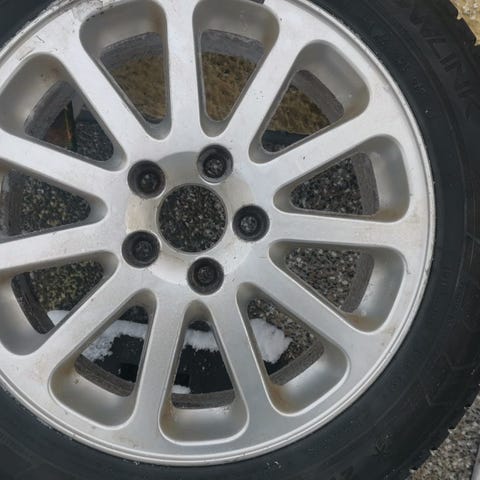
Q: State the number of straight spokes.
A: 11